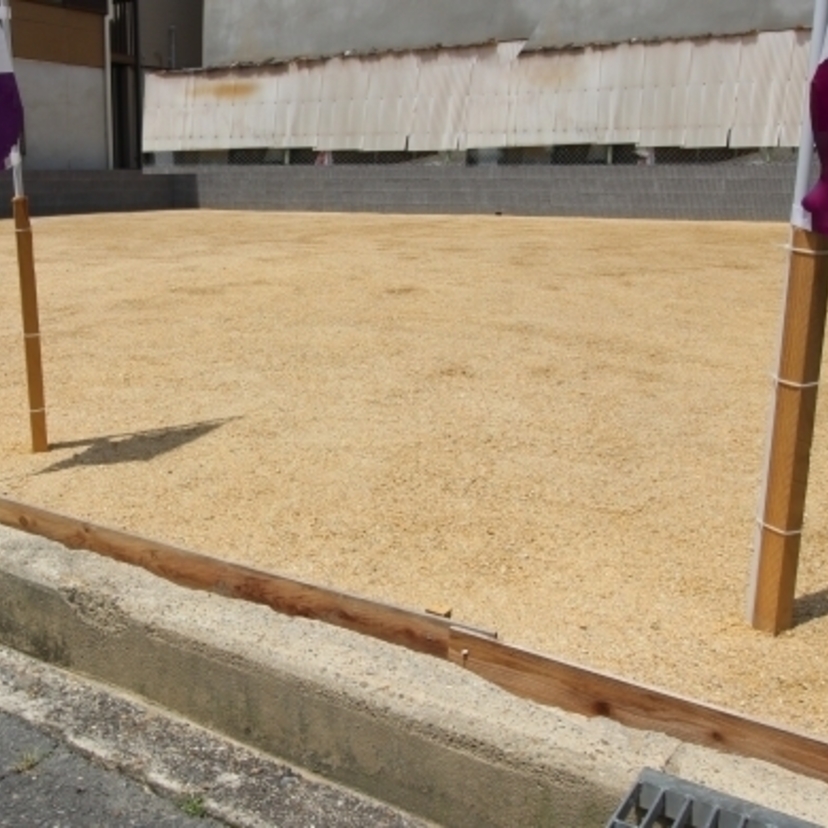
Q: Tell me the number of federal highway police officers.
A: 0